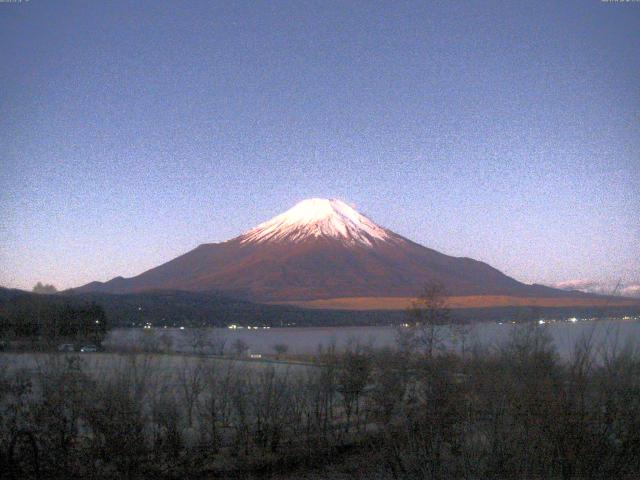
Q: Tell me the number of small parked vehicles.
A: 2